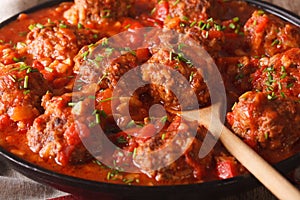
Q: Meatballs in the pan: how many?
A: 12